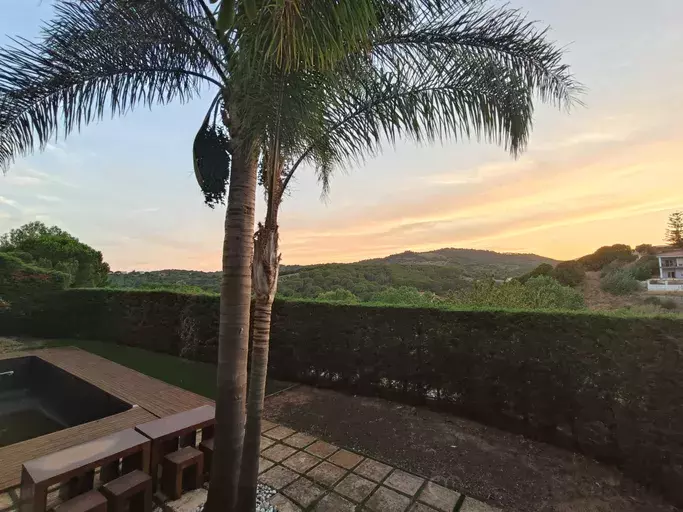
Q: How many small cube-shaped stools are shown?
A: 4